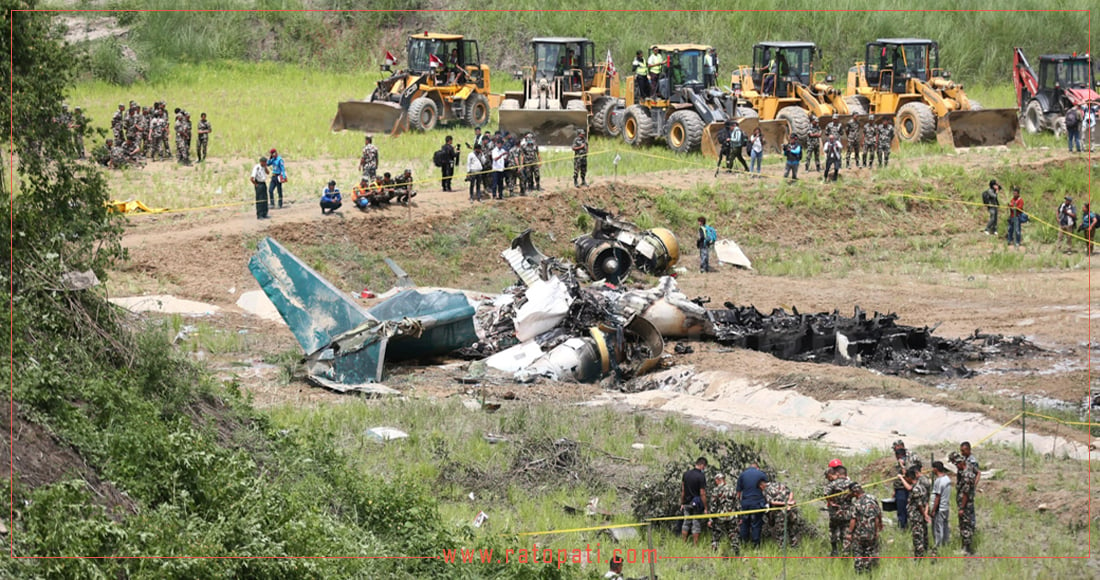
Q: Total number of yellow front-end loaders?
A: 5